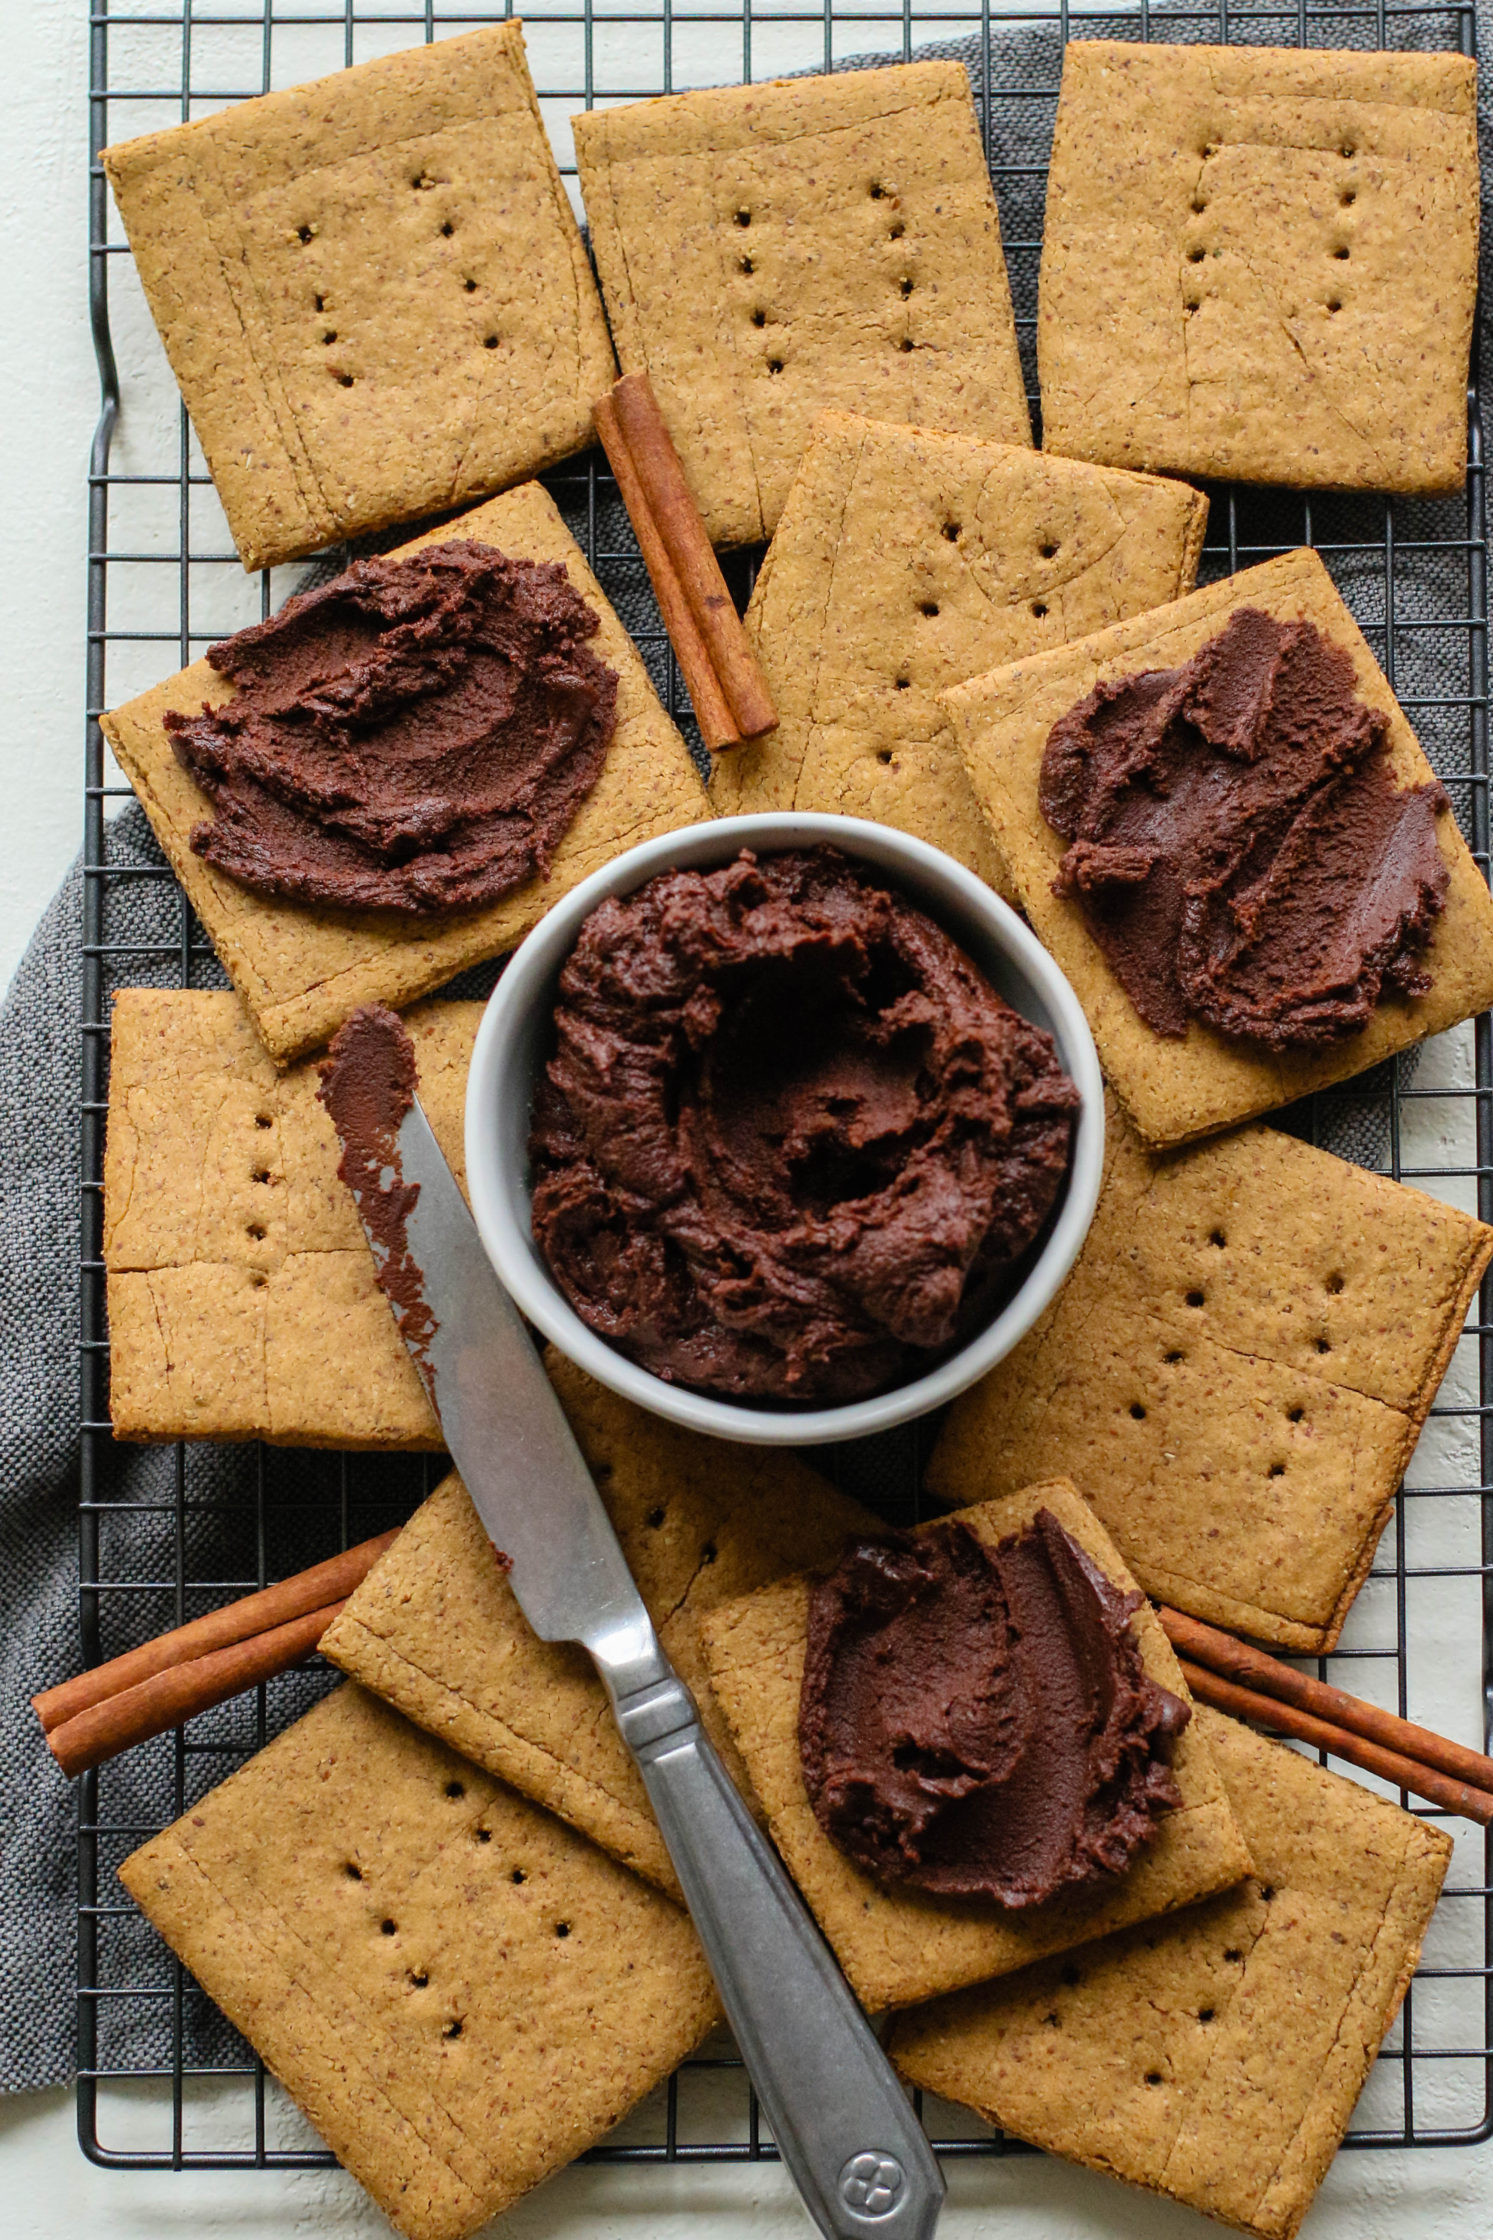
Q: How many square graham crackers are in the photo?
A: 12